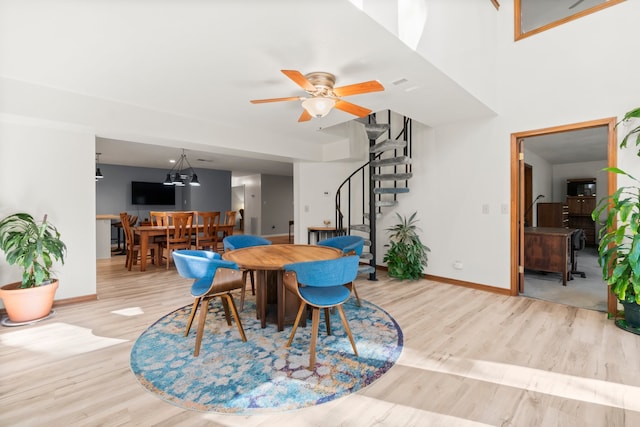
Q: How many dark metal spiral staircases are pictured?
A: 1